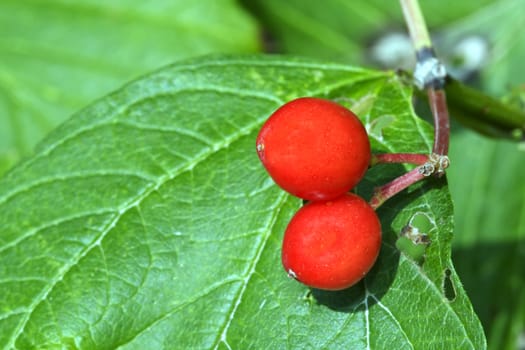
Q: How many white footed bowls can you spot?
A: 0